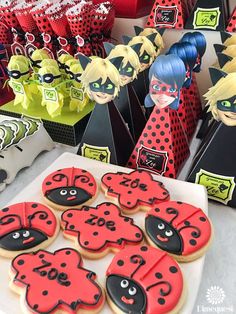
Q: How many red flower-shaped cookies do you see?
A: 3